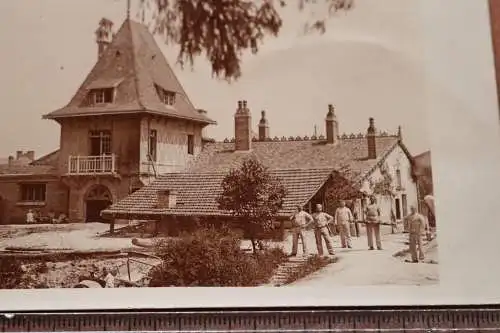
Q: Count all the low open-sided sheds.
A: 1